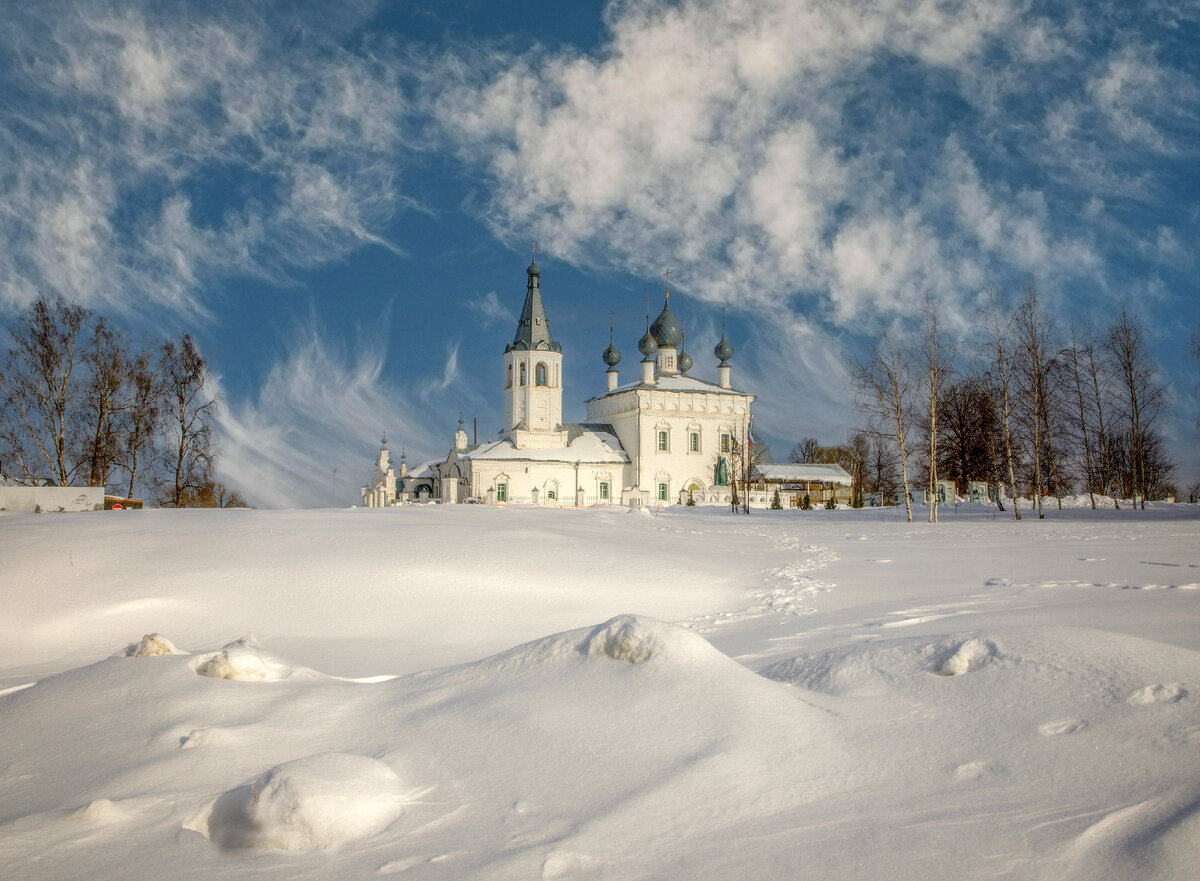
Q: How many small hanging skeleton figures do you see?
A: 0